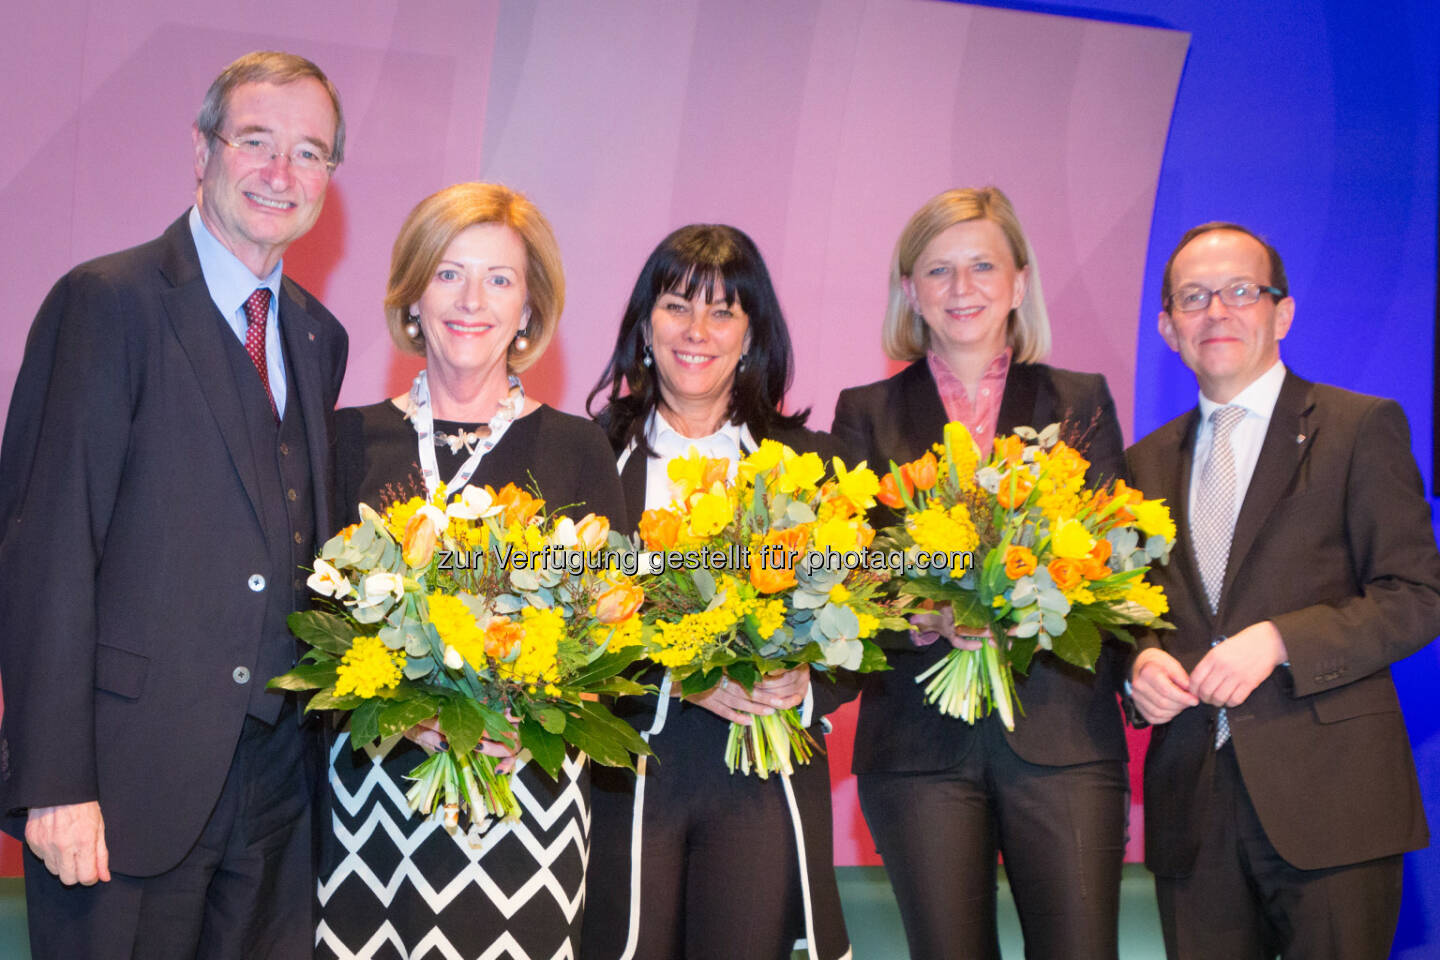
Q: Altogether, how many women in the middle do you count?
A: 3